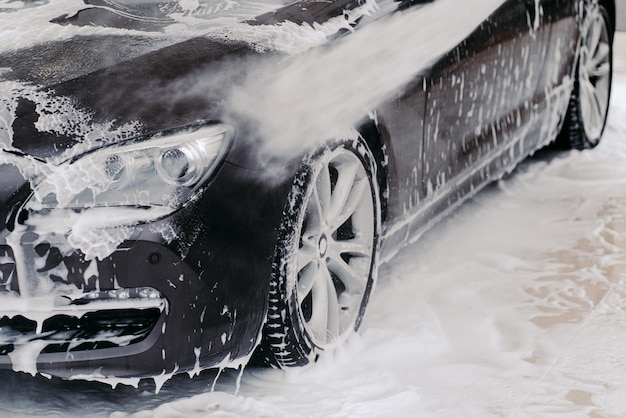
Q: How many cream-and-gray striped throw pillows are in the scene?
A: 0